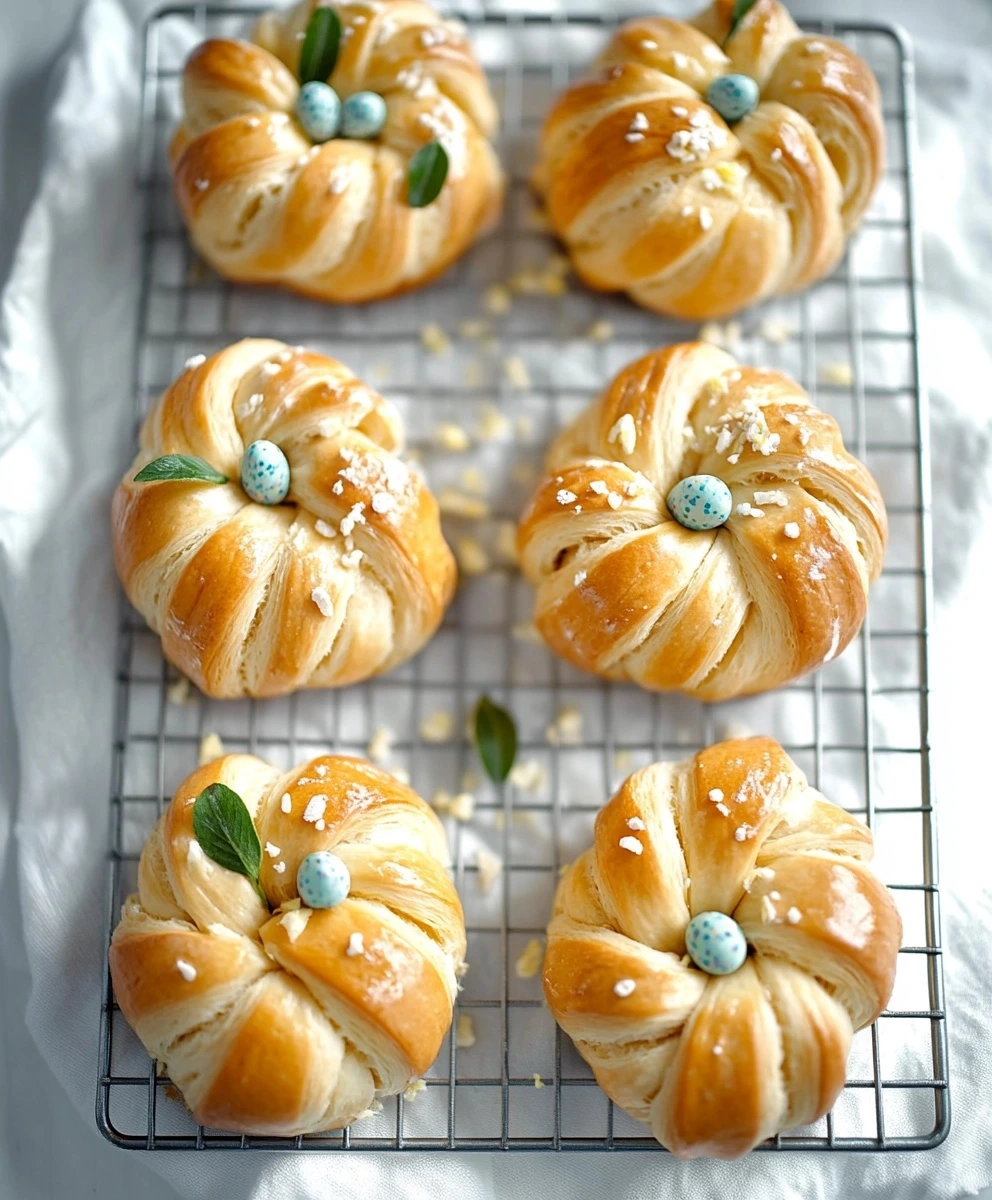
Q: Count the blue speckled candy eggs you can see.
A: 7